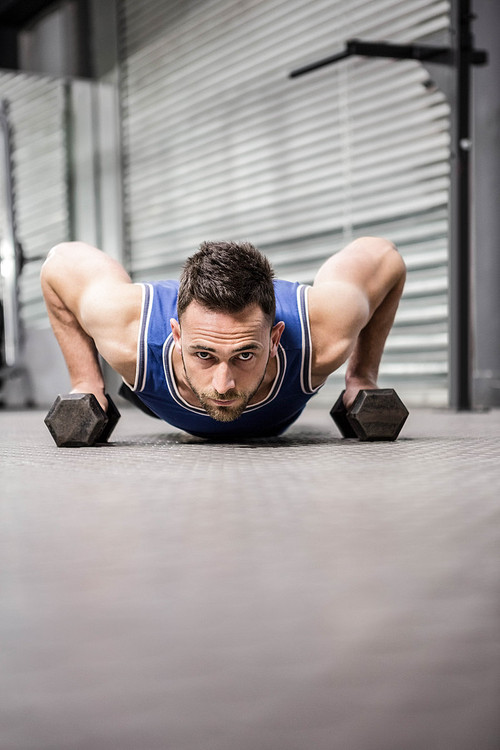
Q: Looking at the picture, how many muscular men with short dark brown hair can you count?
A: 1